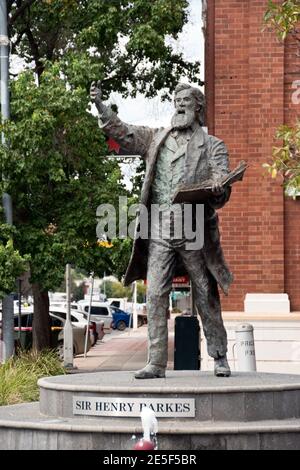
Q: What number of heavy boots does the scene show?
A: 2